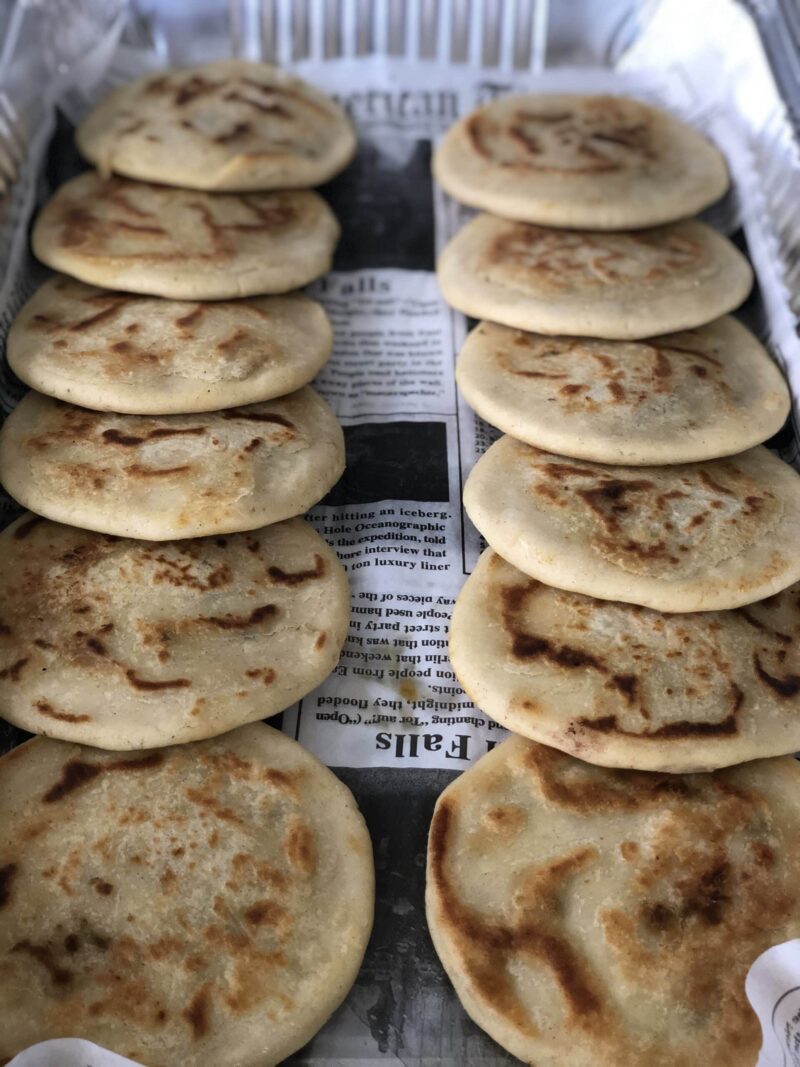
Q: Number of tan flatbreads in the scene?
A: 12